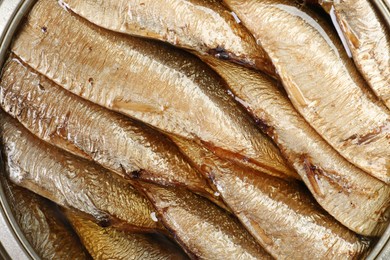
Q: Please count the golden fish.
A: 11